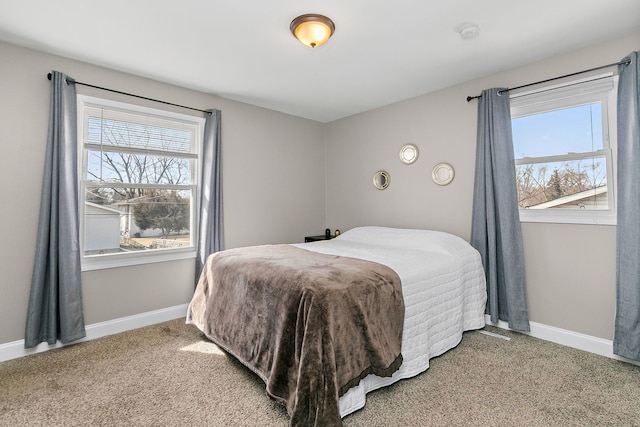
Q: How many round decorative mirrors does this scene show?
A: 3